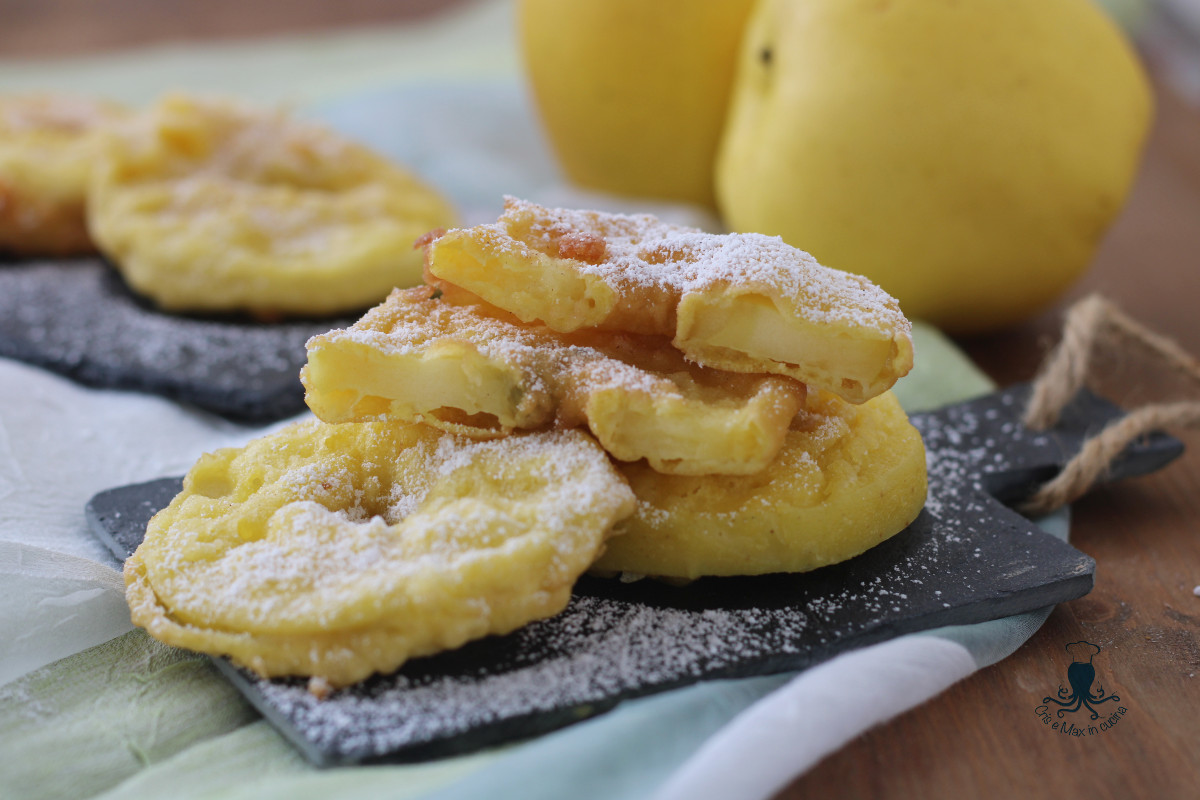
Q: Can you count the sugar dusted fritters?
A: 6